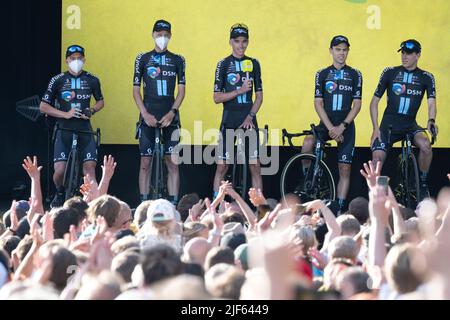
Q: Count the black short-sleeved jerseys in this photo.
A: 5